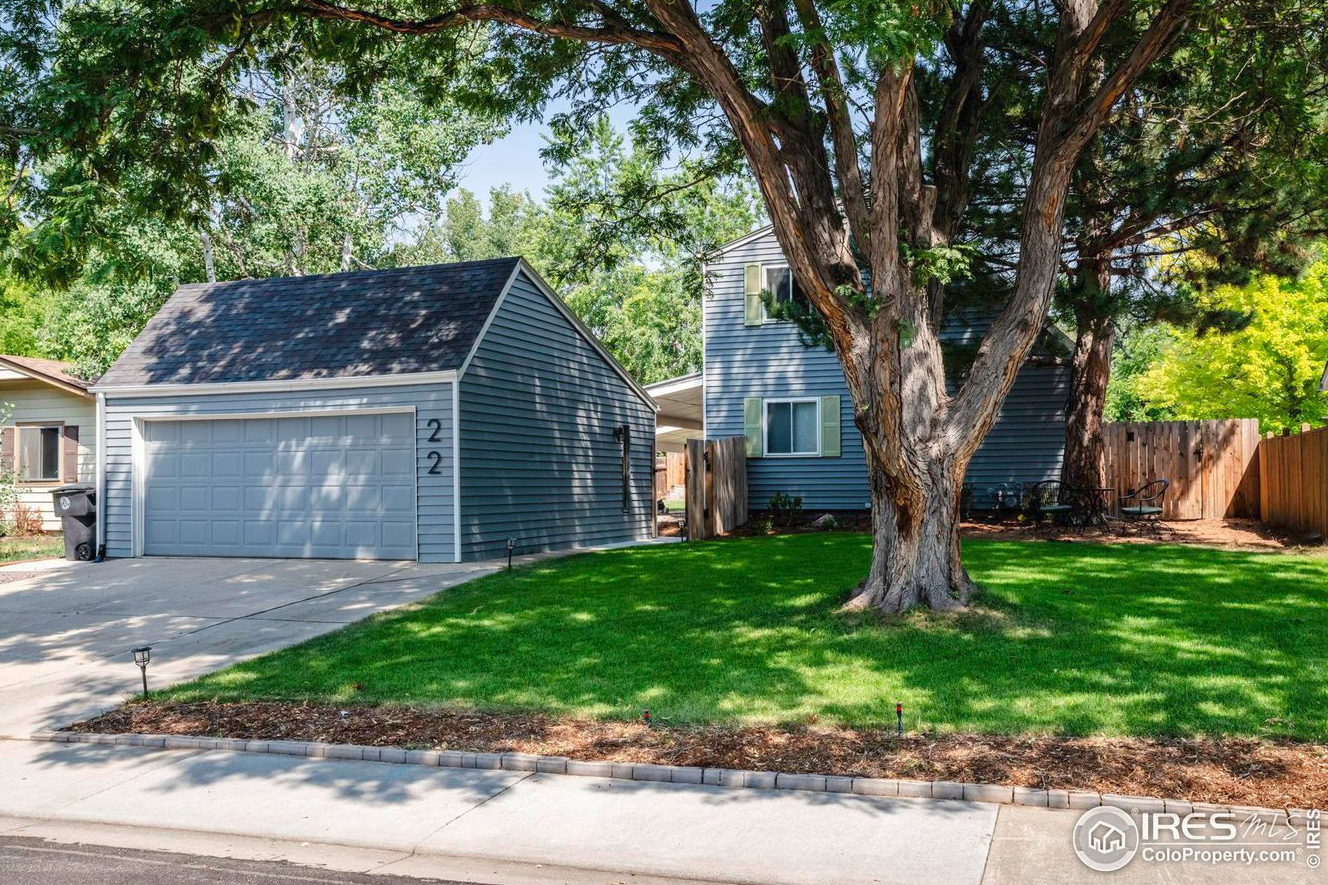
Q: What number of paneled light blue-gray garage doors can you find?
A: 1